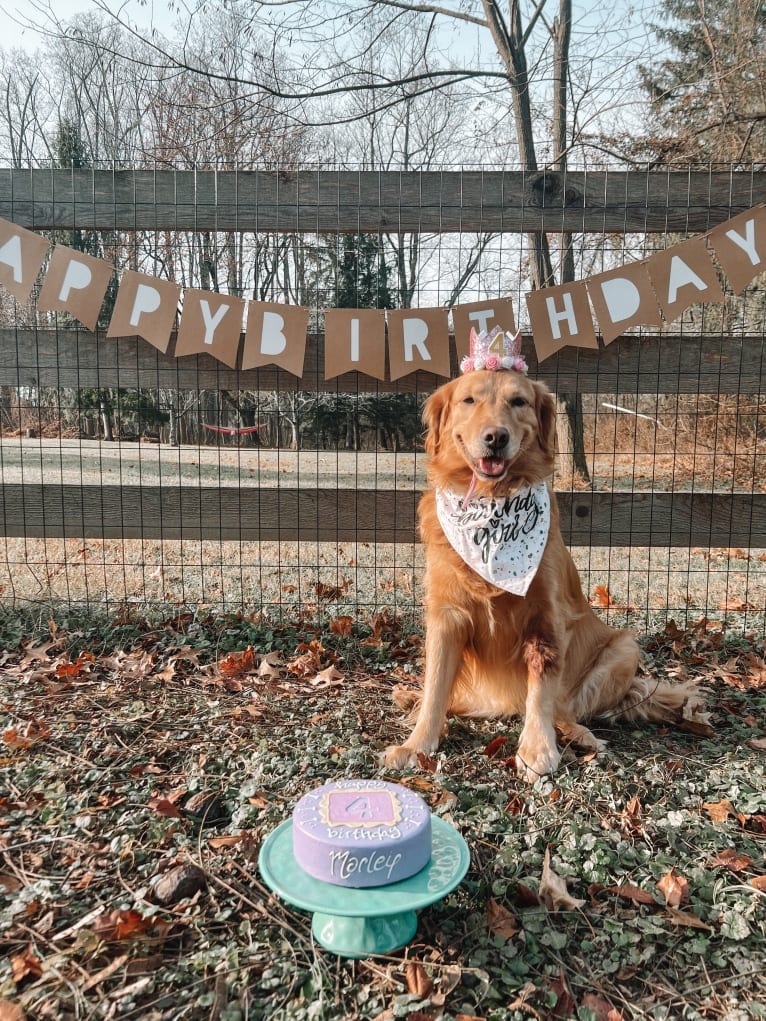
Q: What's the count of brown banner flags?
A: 12